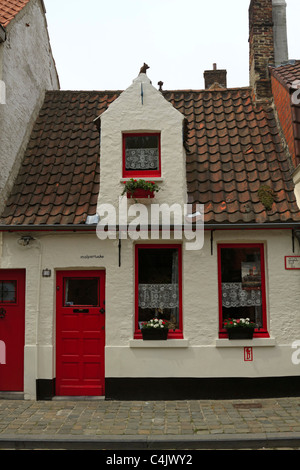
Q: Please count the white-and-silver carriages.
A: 0